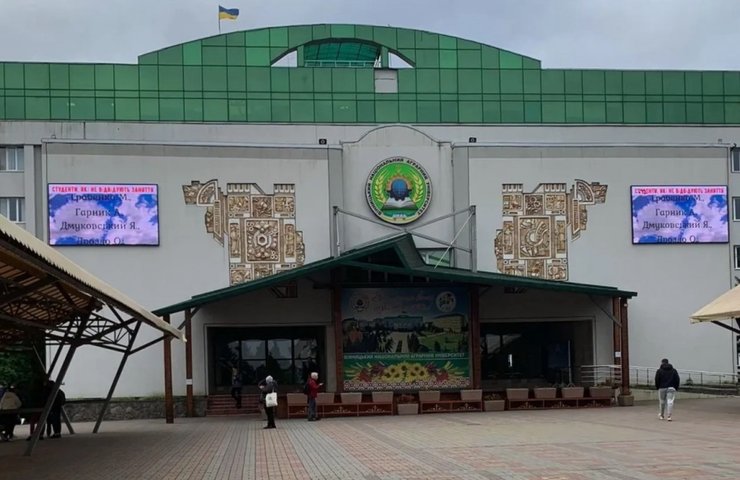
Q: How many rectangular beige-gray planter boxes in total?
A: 12